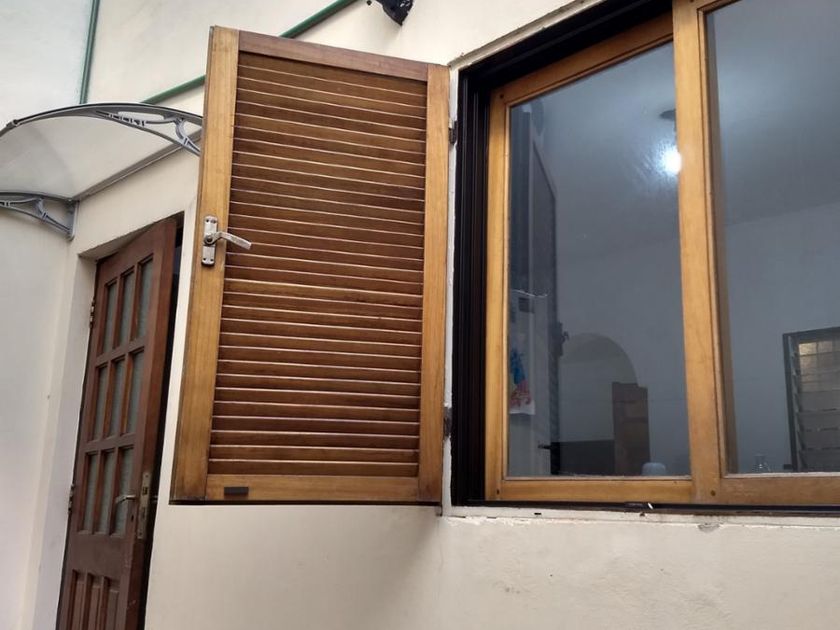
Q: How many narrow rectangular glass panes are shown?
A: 9